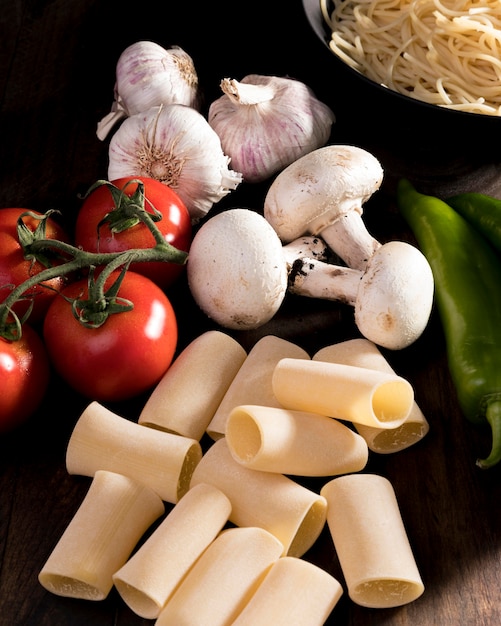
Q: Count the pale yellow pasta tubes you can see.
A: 12